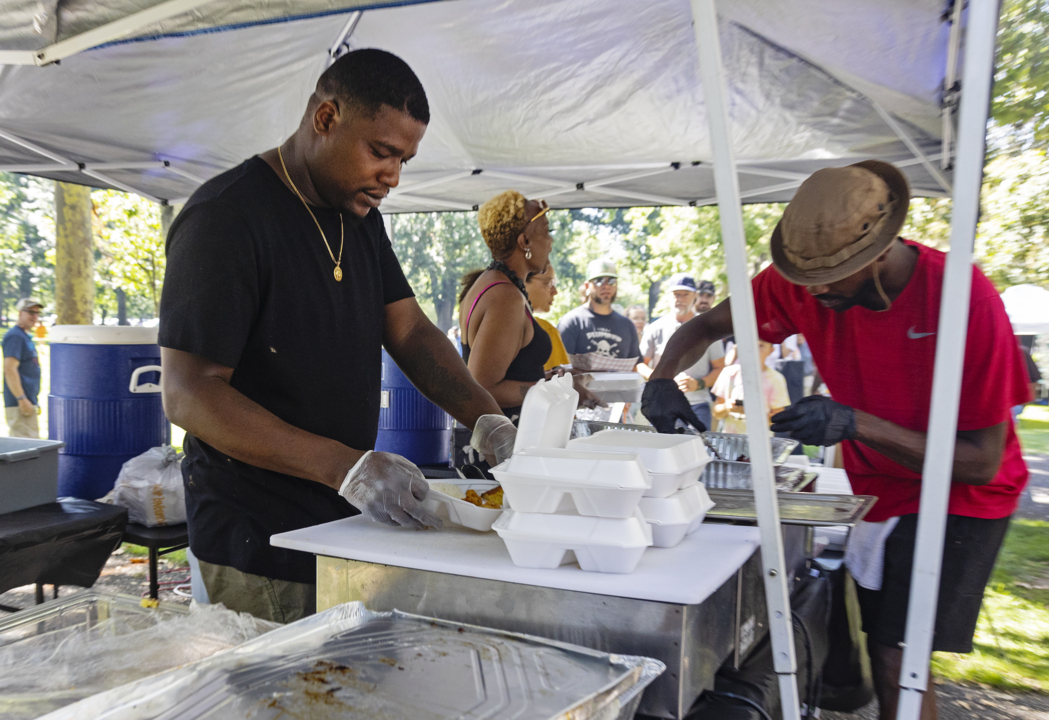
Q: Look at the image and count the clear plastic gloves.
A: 2